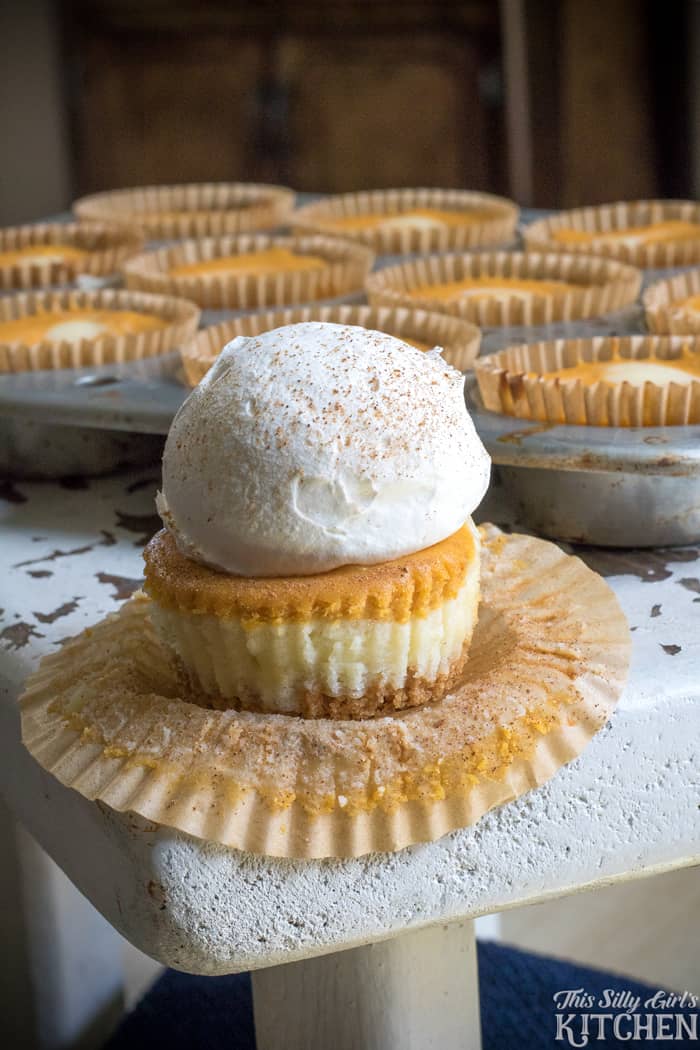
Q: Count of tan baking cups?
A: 11